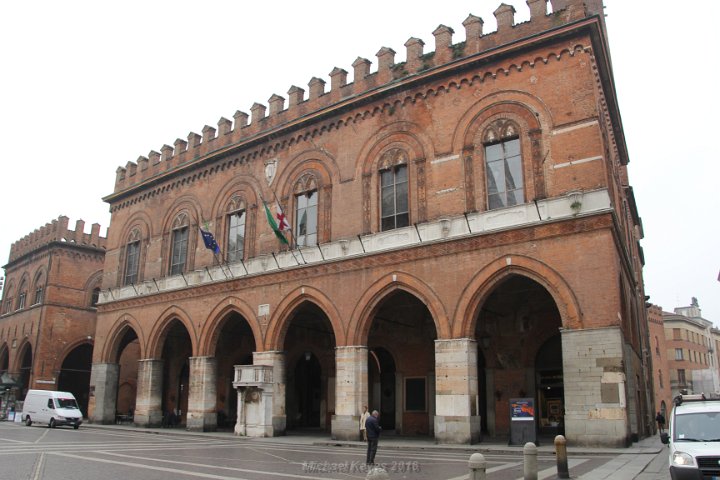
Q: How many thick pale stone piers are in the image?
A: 7